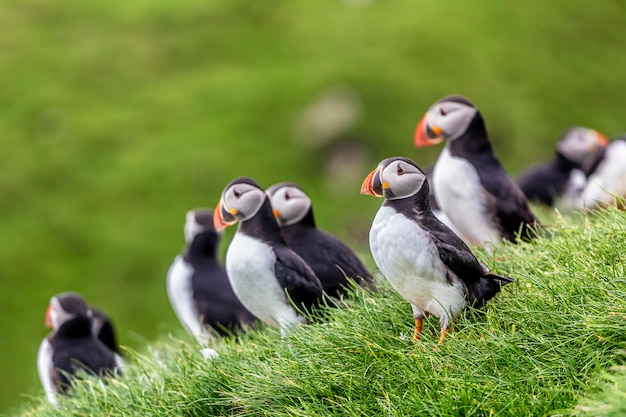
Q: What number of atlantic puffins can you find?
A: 9